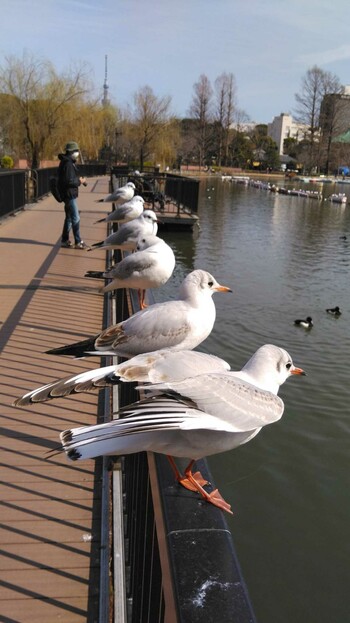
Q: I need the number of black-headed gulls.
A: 6